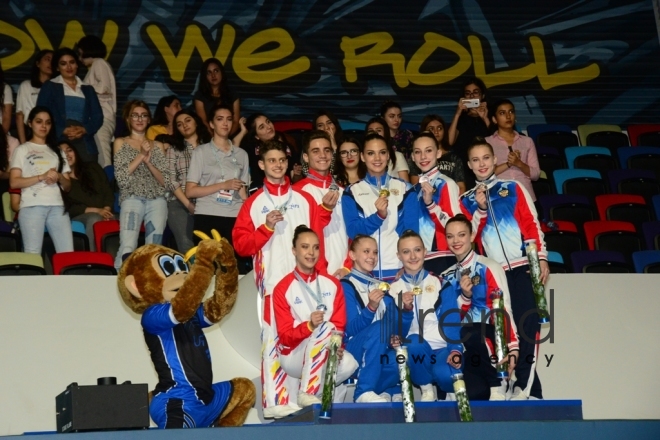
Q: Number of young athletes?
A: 9